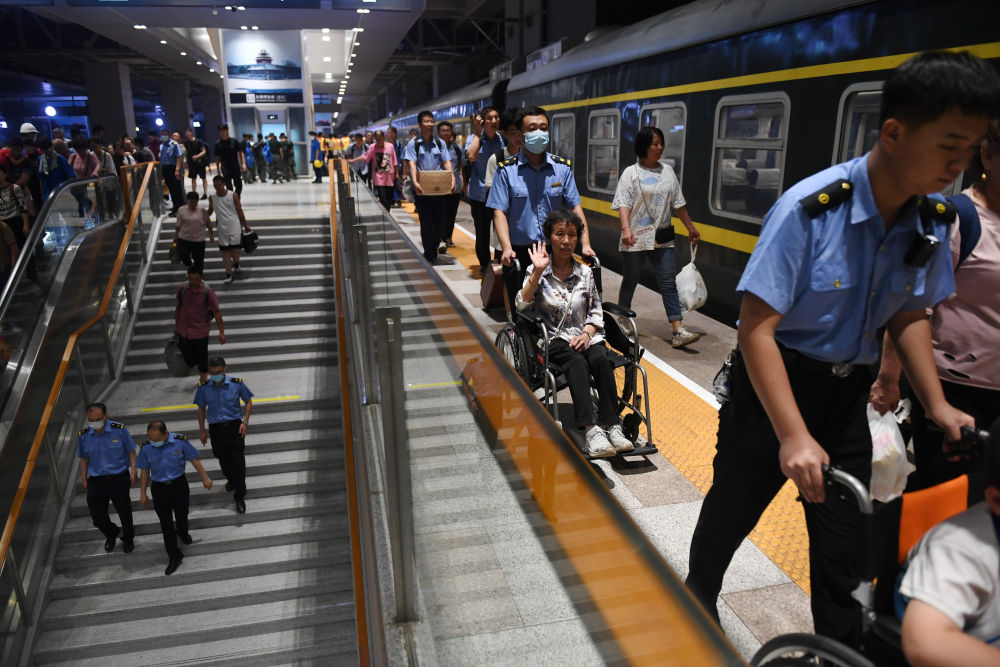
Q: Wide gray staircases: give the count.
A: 1